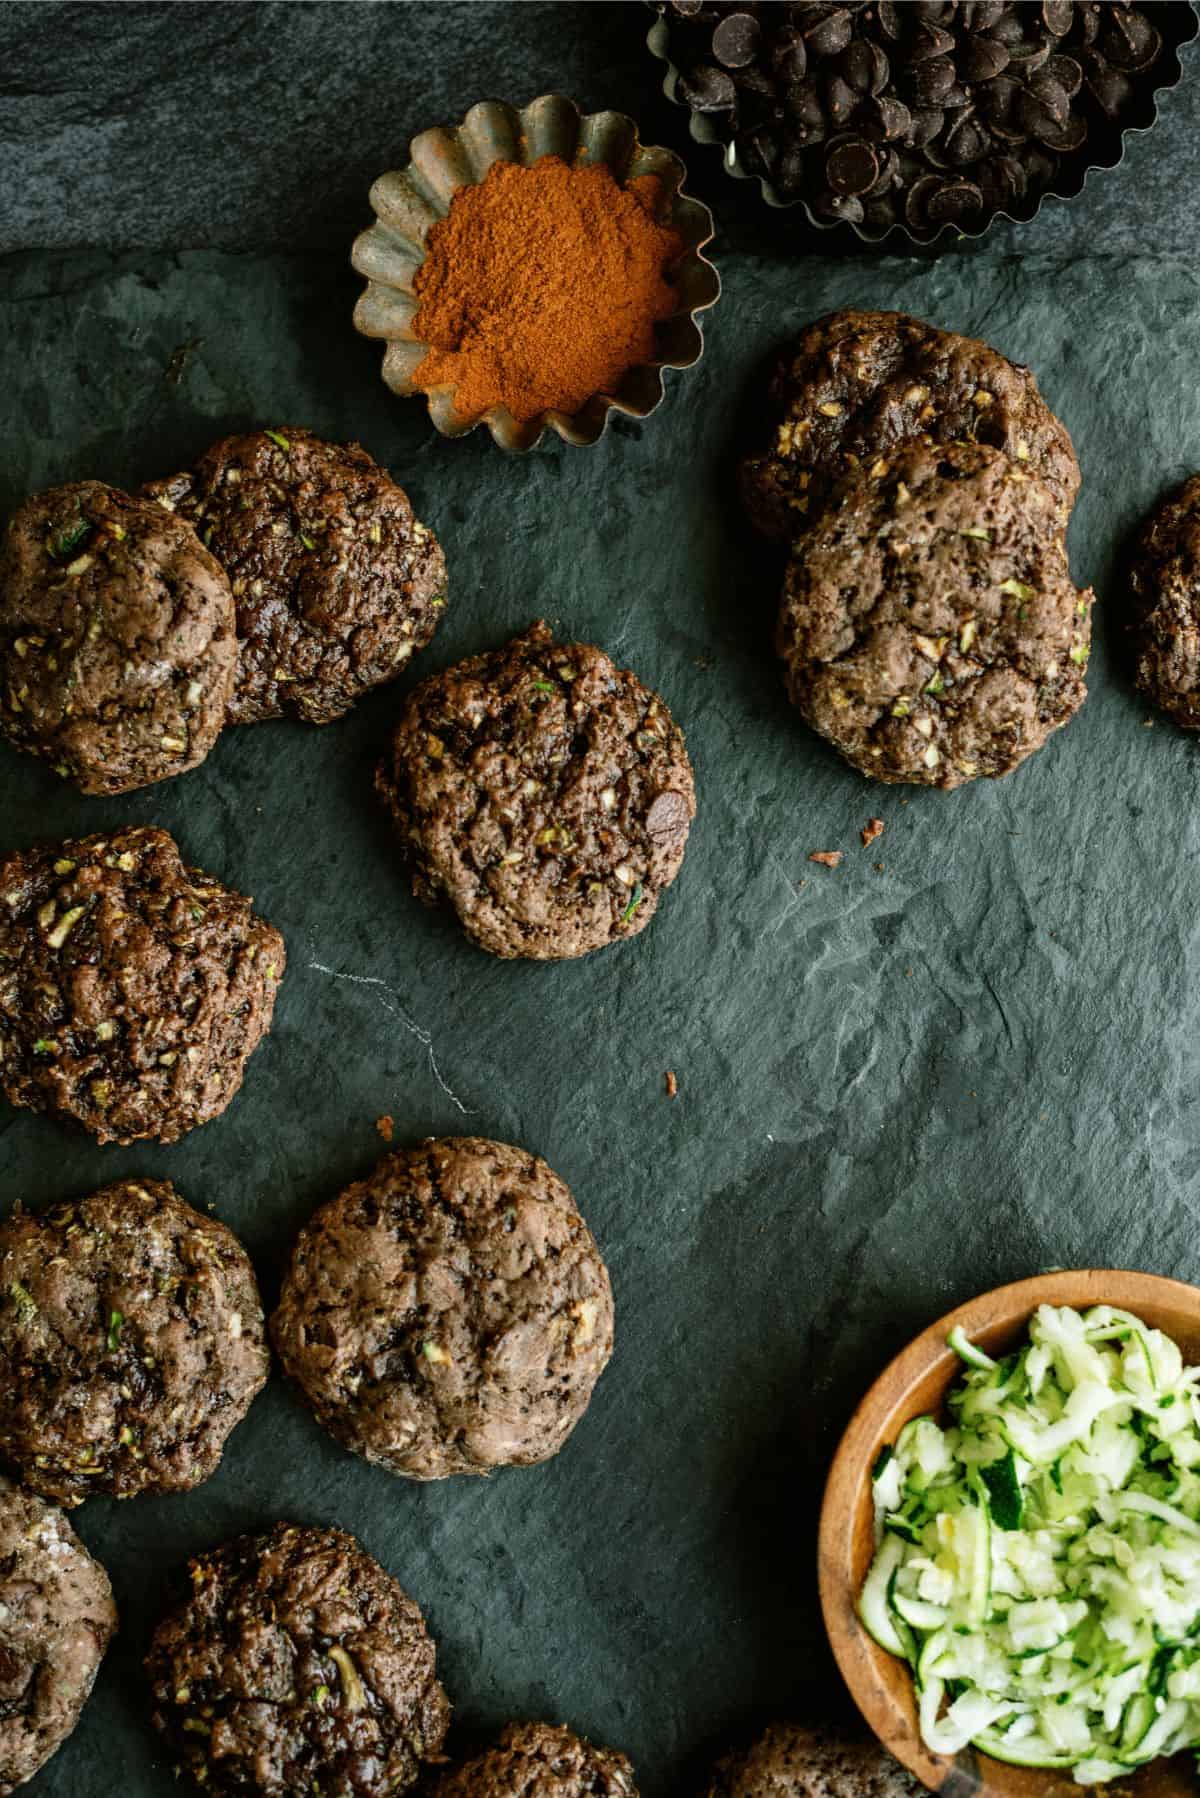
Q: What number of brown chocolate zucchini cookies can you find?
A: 13